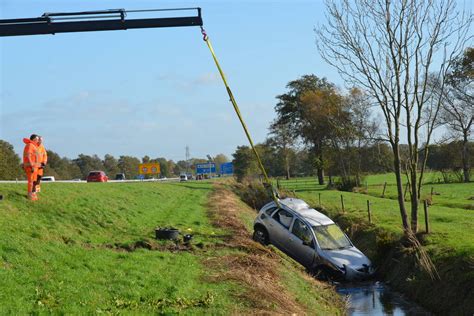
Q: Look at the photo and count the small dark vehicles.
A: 1